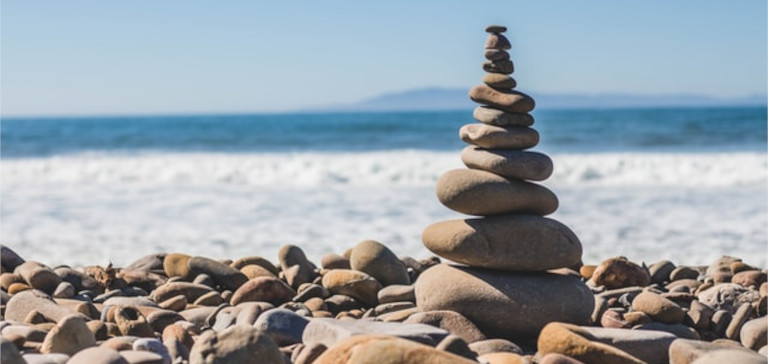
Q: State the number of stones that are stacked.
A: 12